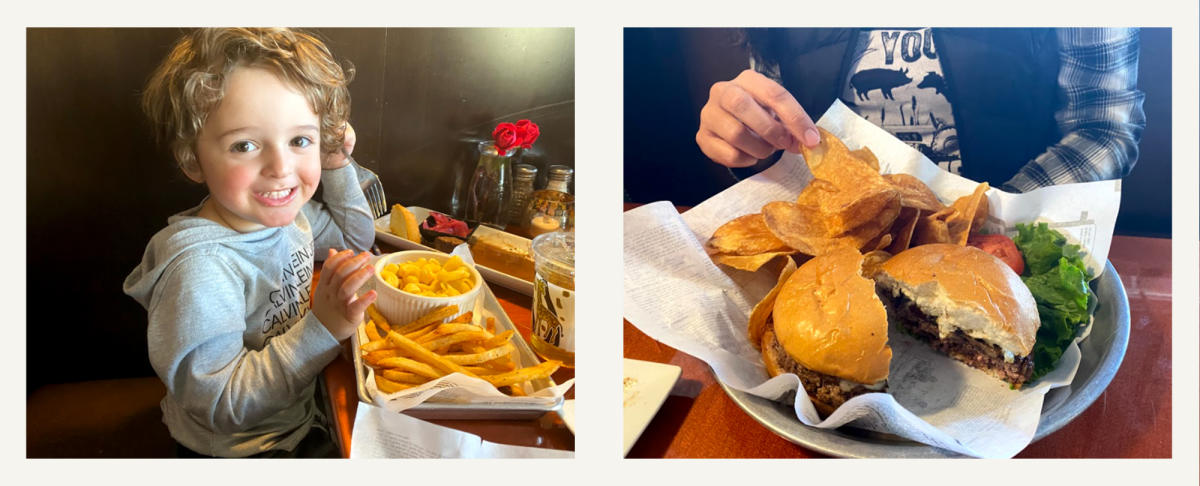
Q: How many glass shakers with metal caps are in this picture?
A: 2